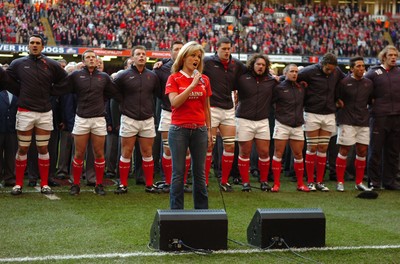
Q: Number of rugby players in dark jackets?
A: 10